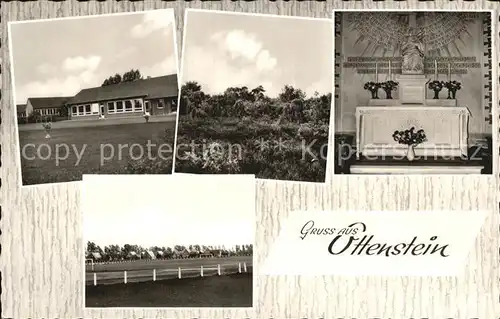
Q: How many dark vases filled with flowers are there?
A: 4